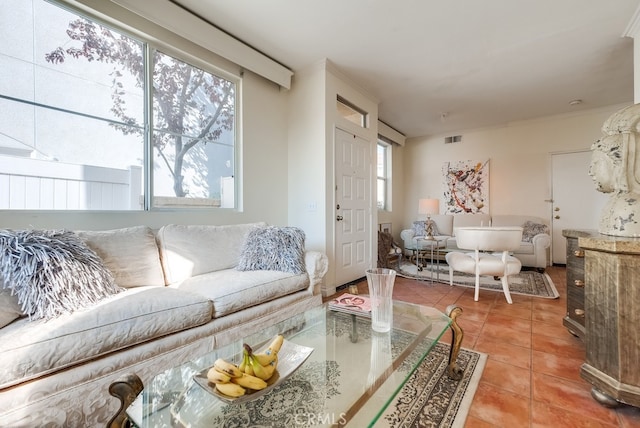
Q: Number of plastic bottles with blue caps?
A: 0